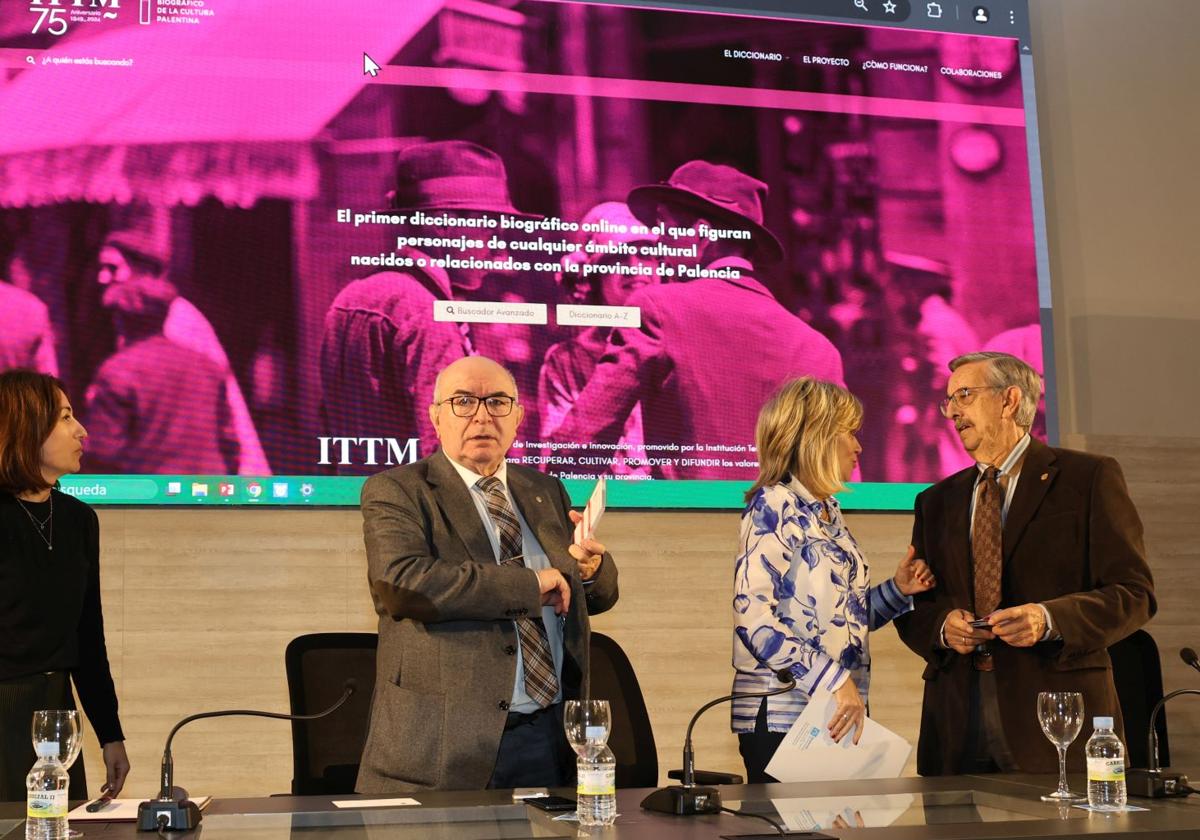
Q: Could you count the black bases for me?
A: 3